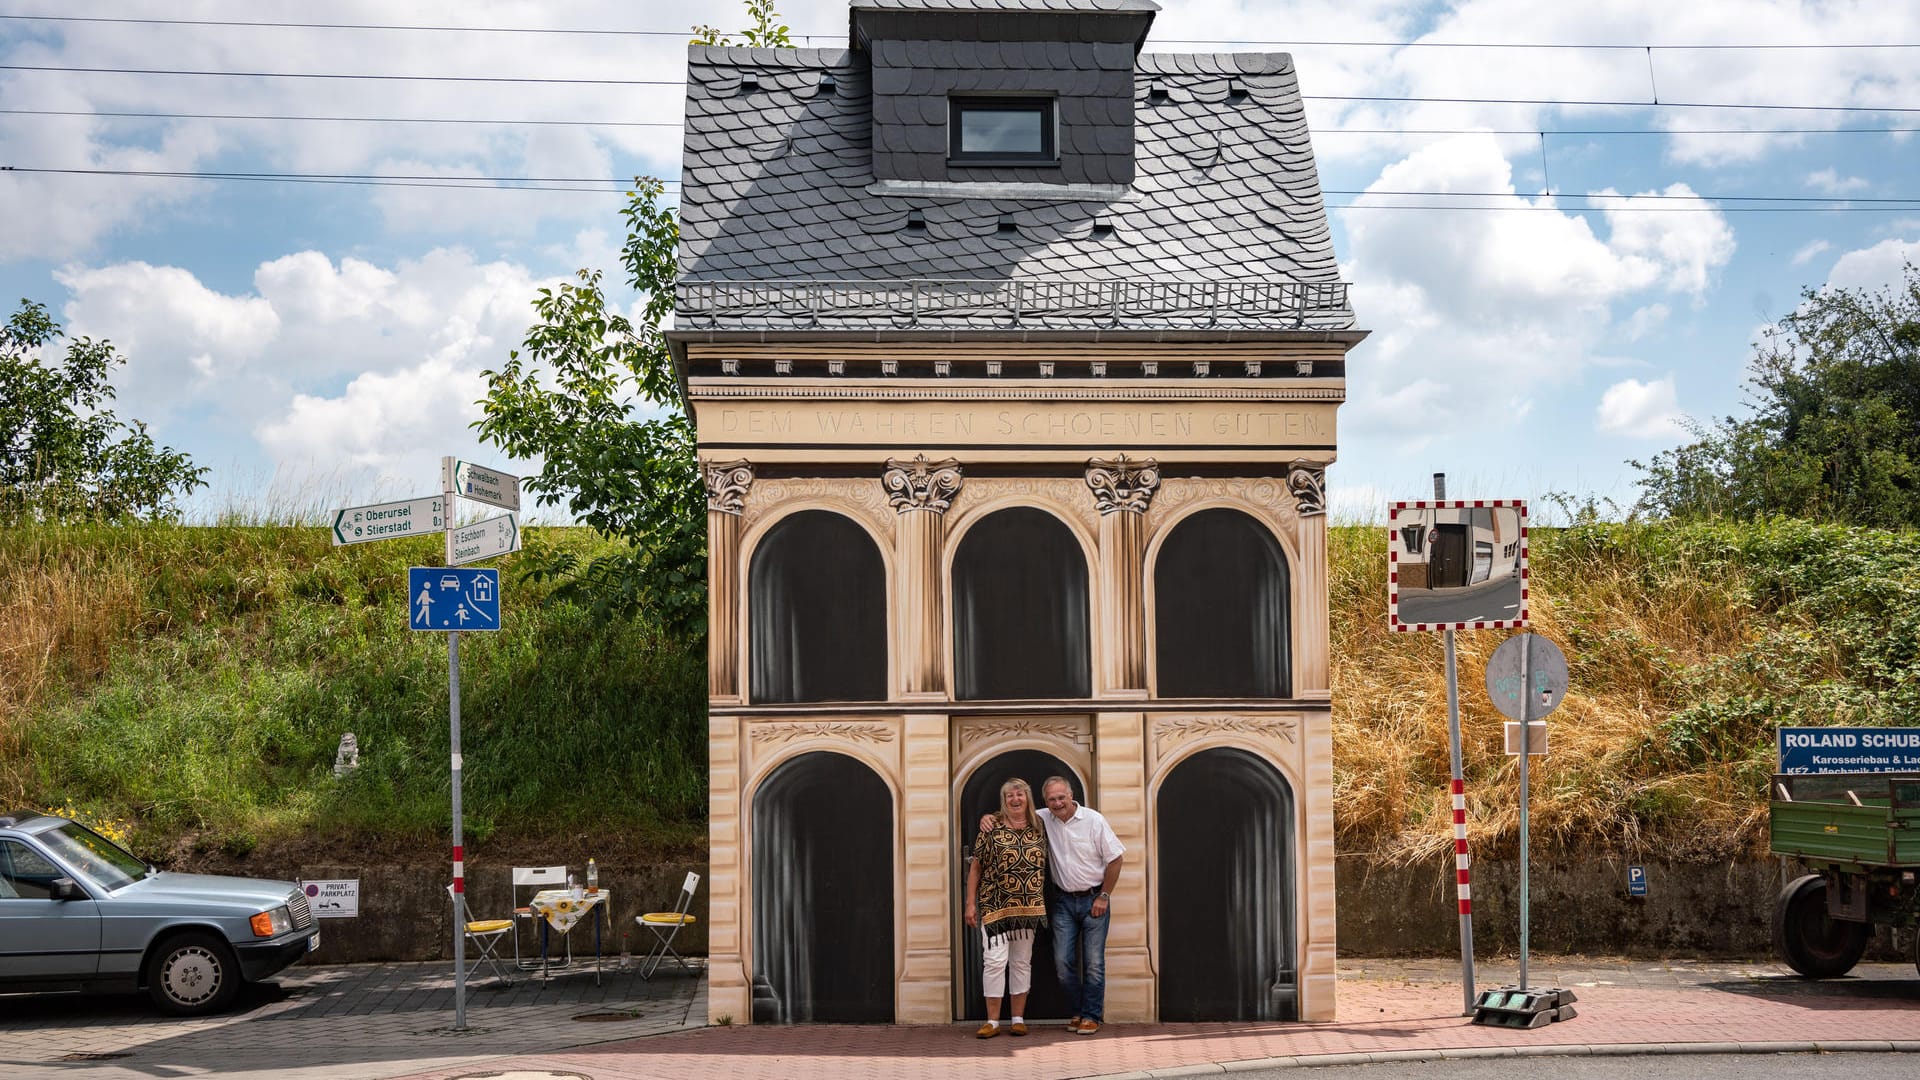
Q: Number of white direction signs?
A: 3